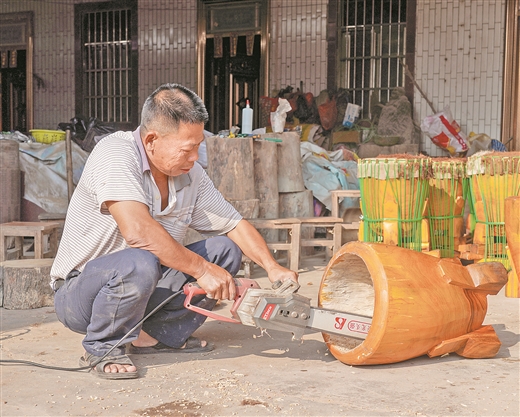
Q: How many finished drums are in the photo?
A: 3